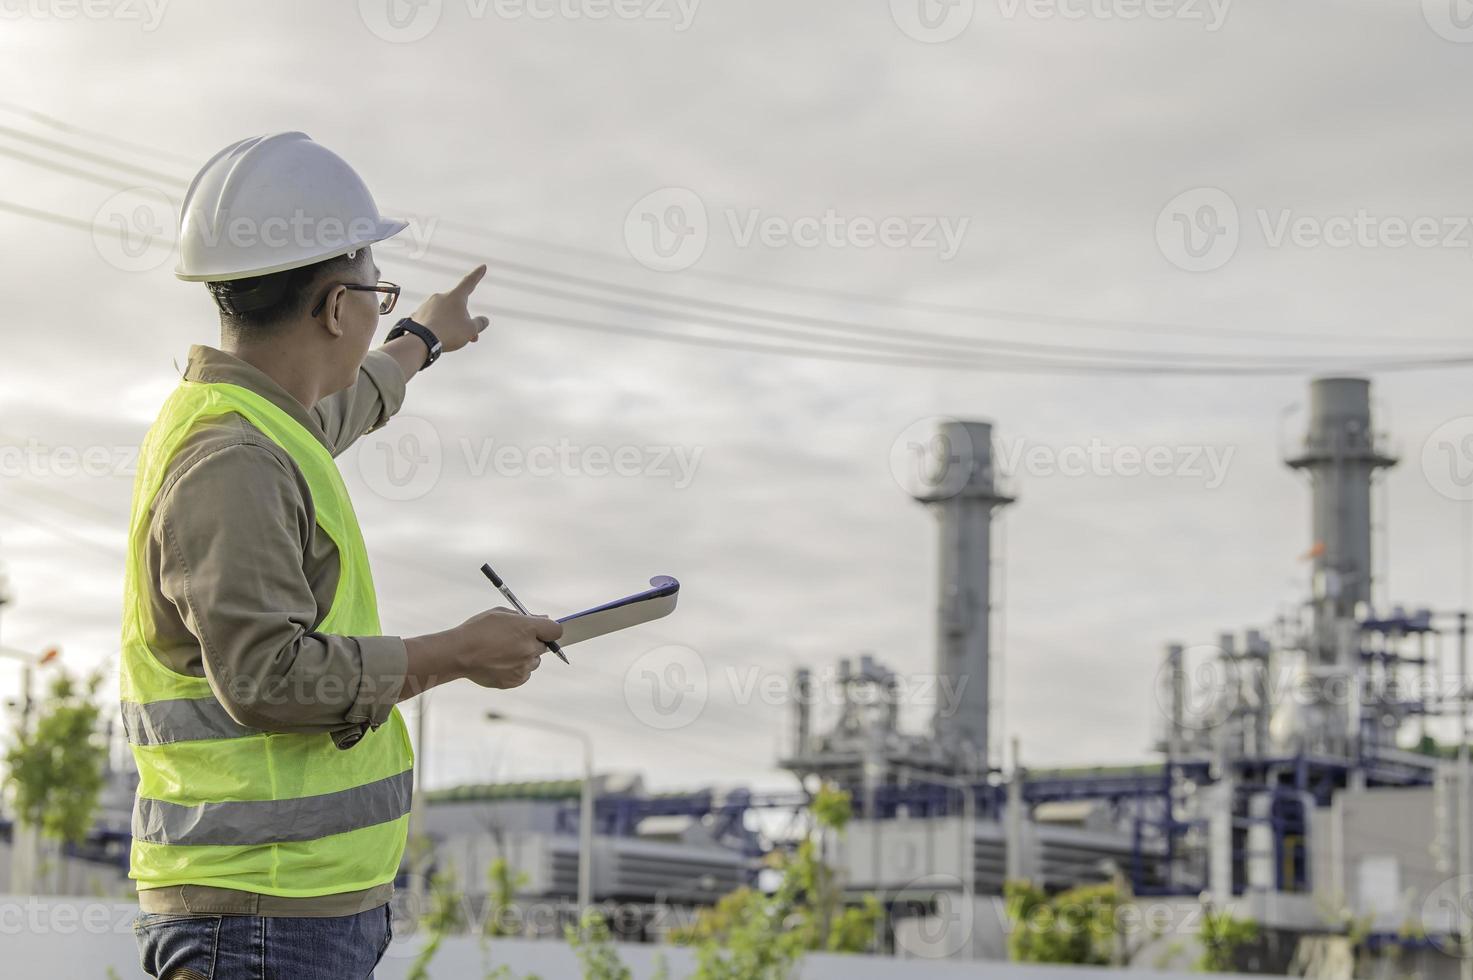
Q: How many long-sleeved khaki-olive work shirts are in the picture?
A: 1